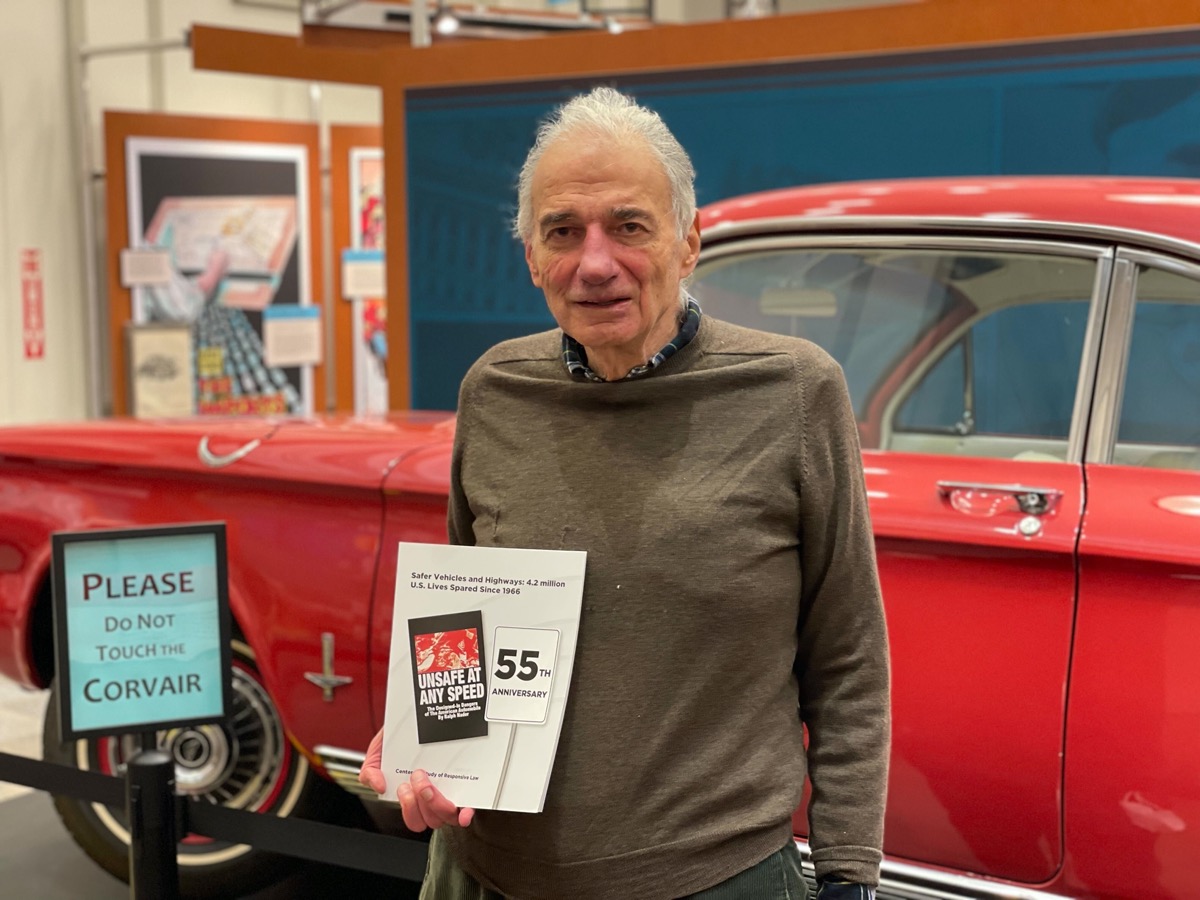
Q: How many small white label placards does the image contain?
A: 3